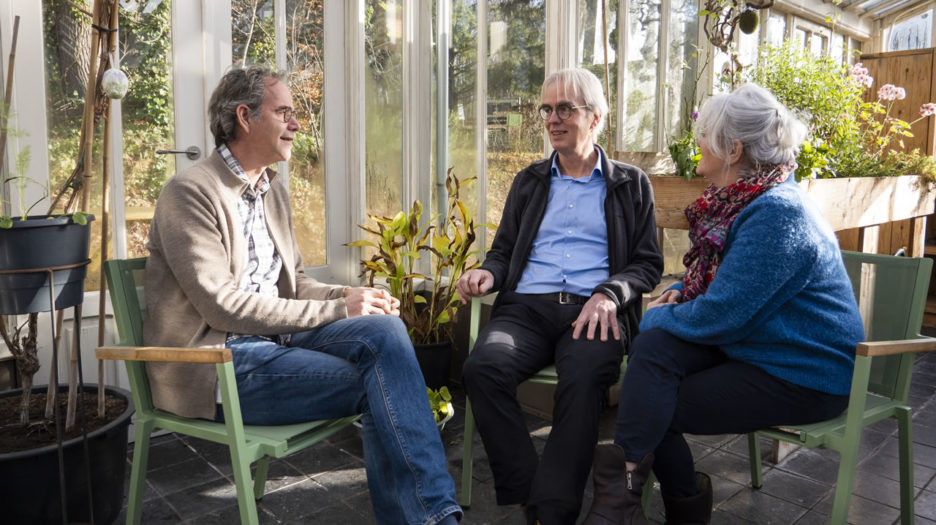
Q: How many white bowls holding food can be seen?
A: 0